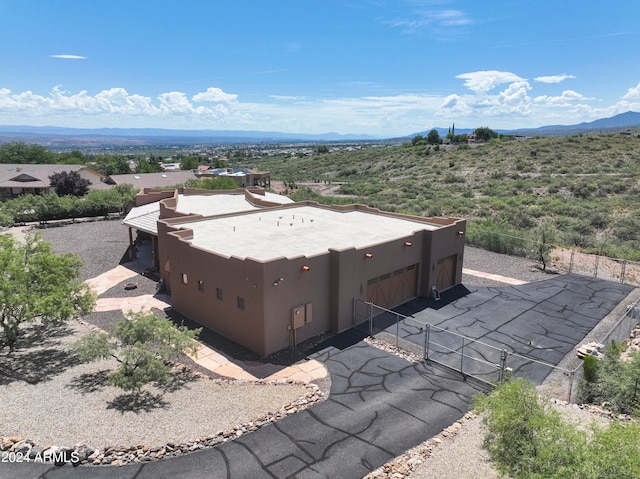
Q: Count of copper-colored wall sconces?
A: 4